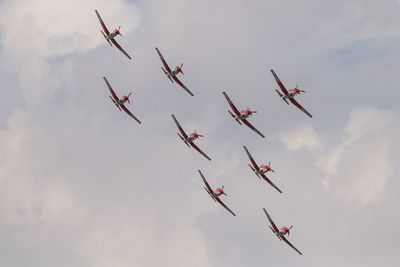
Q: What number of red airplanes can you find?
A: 9